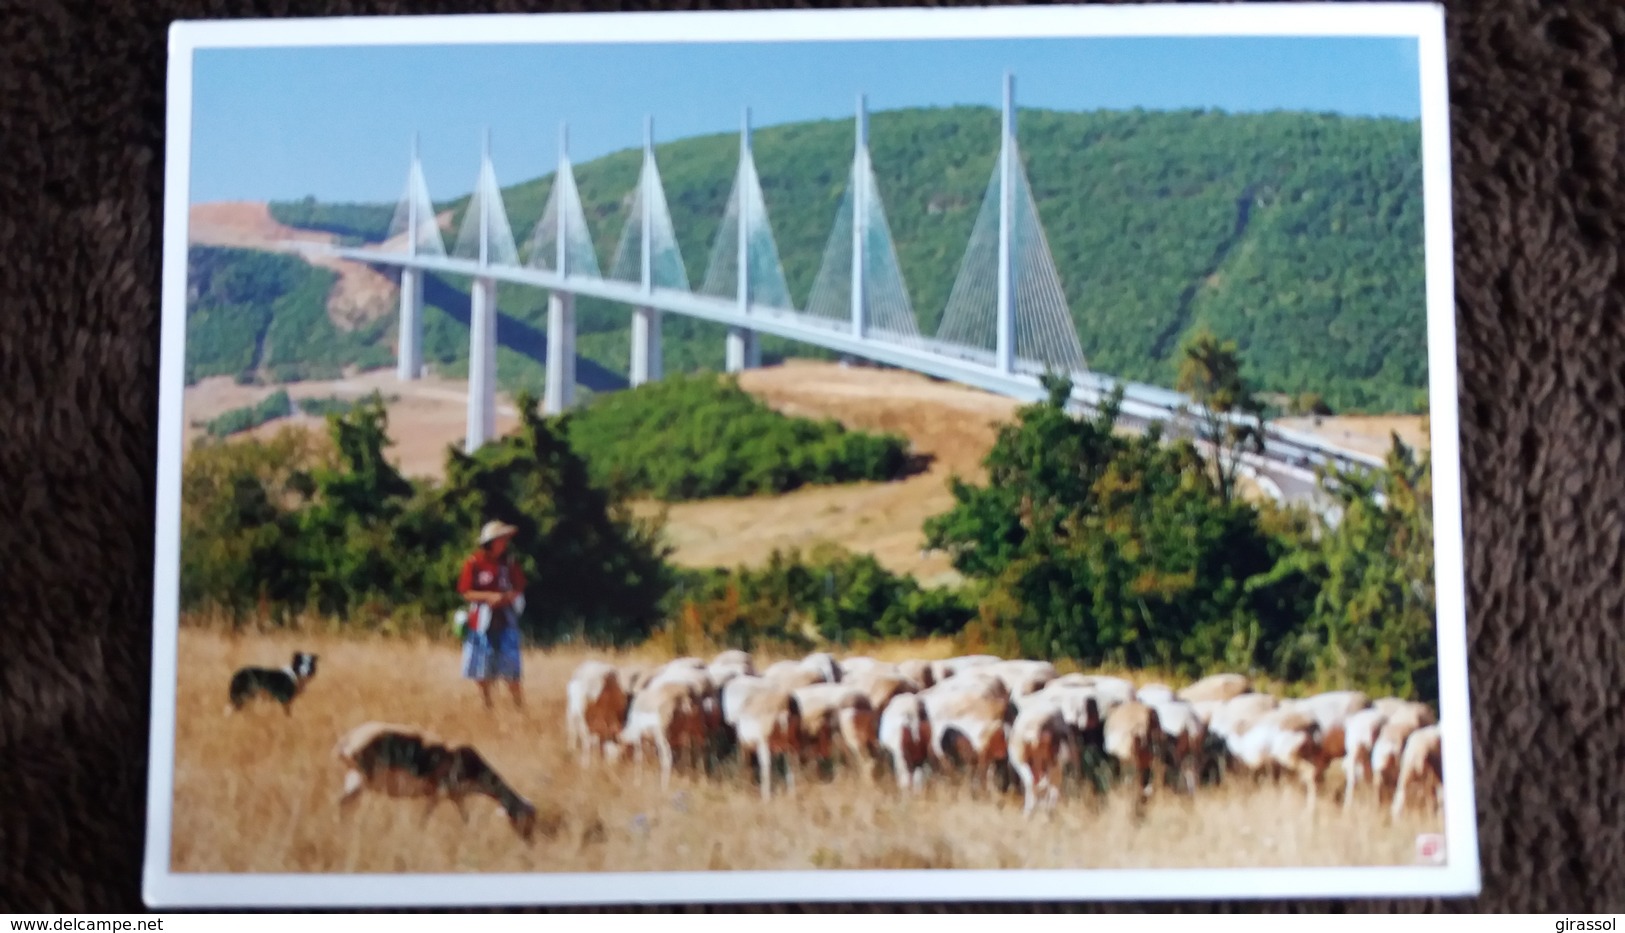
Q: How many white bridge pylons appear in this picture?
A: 7